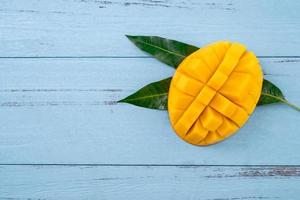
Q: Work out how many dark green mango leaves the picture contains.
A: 3